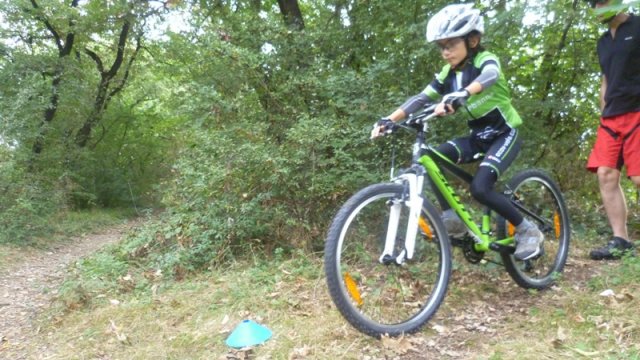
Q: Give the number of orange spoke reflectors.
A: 4